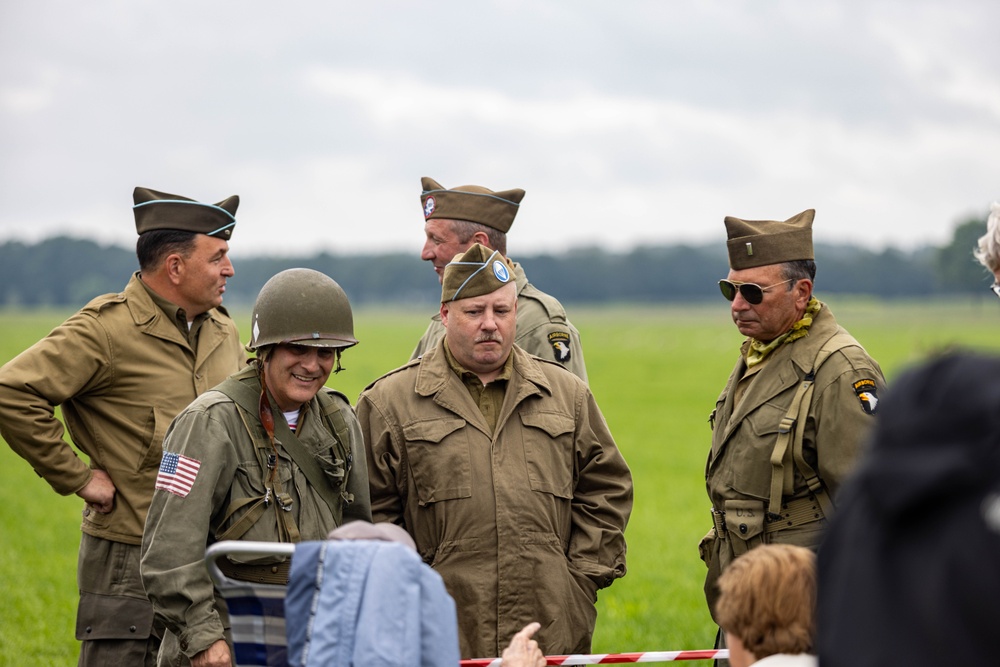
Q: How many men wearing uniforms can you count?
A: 5